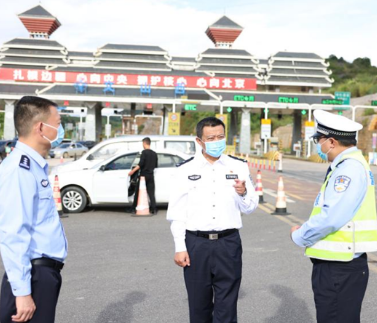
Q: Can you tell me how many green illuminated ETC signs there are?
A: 3